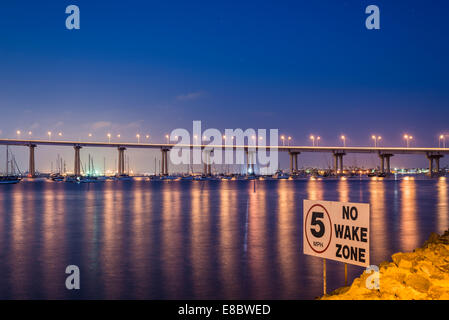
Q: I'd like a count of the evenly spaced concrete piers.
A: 10